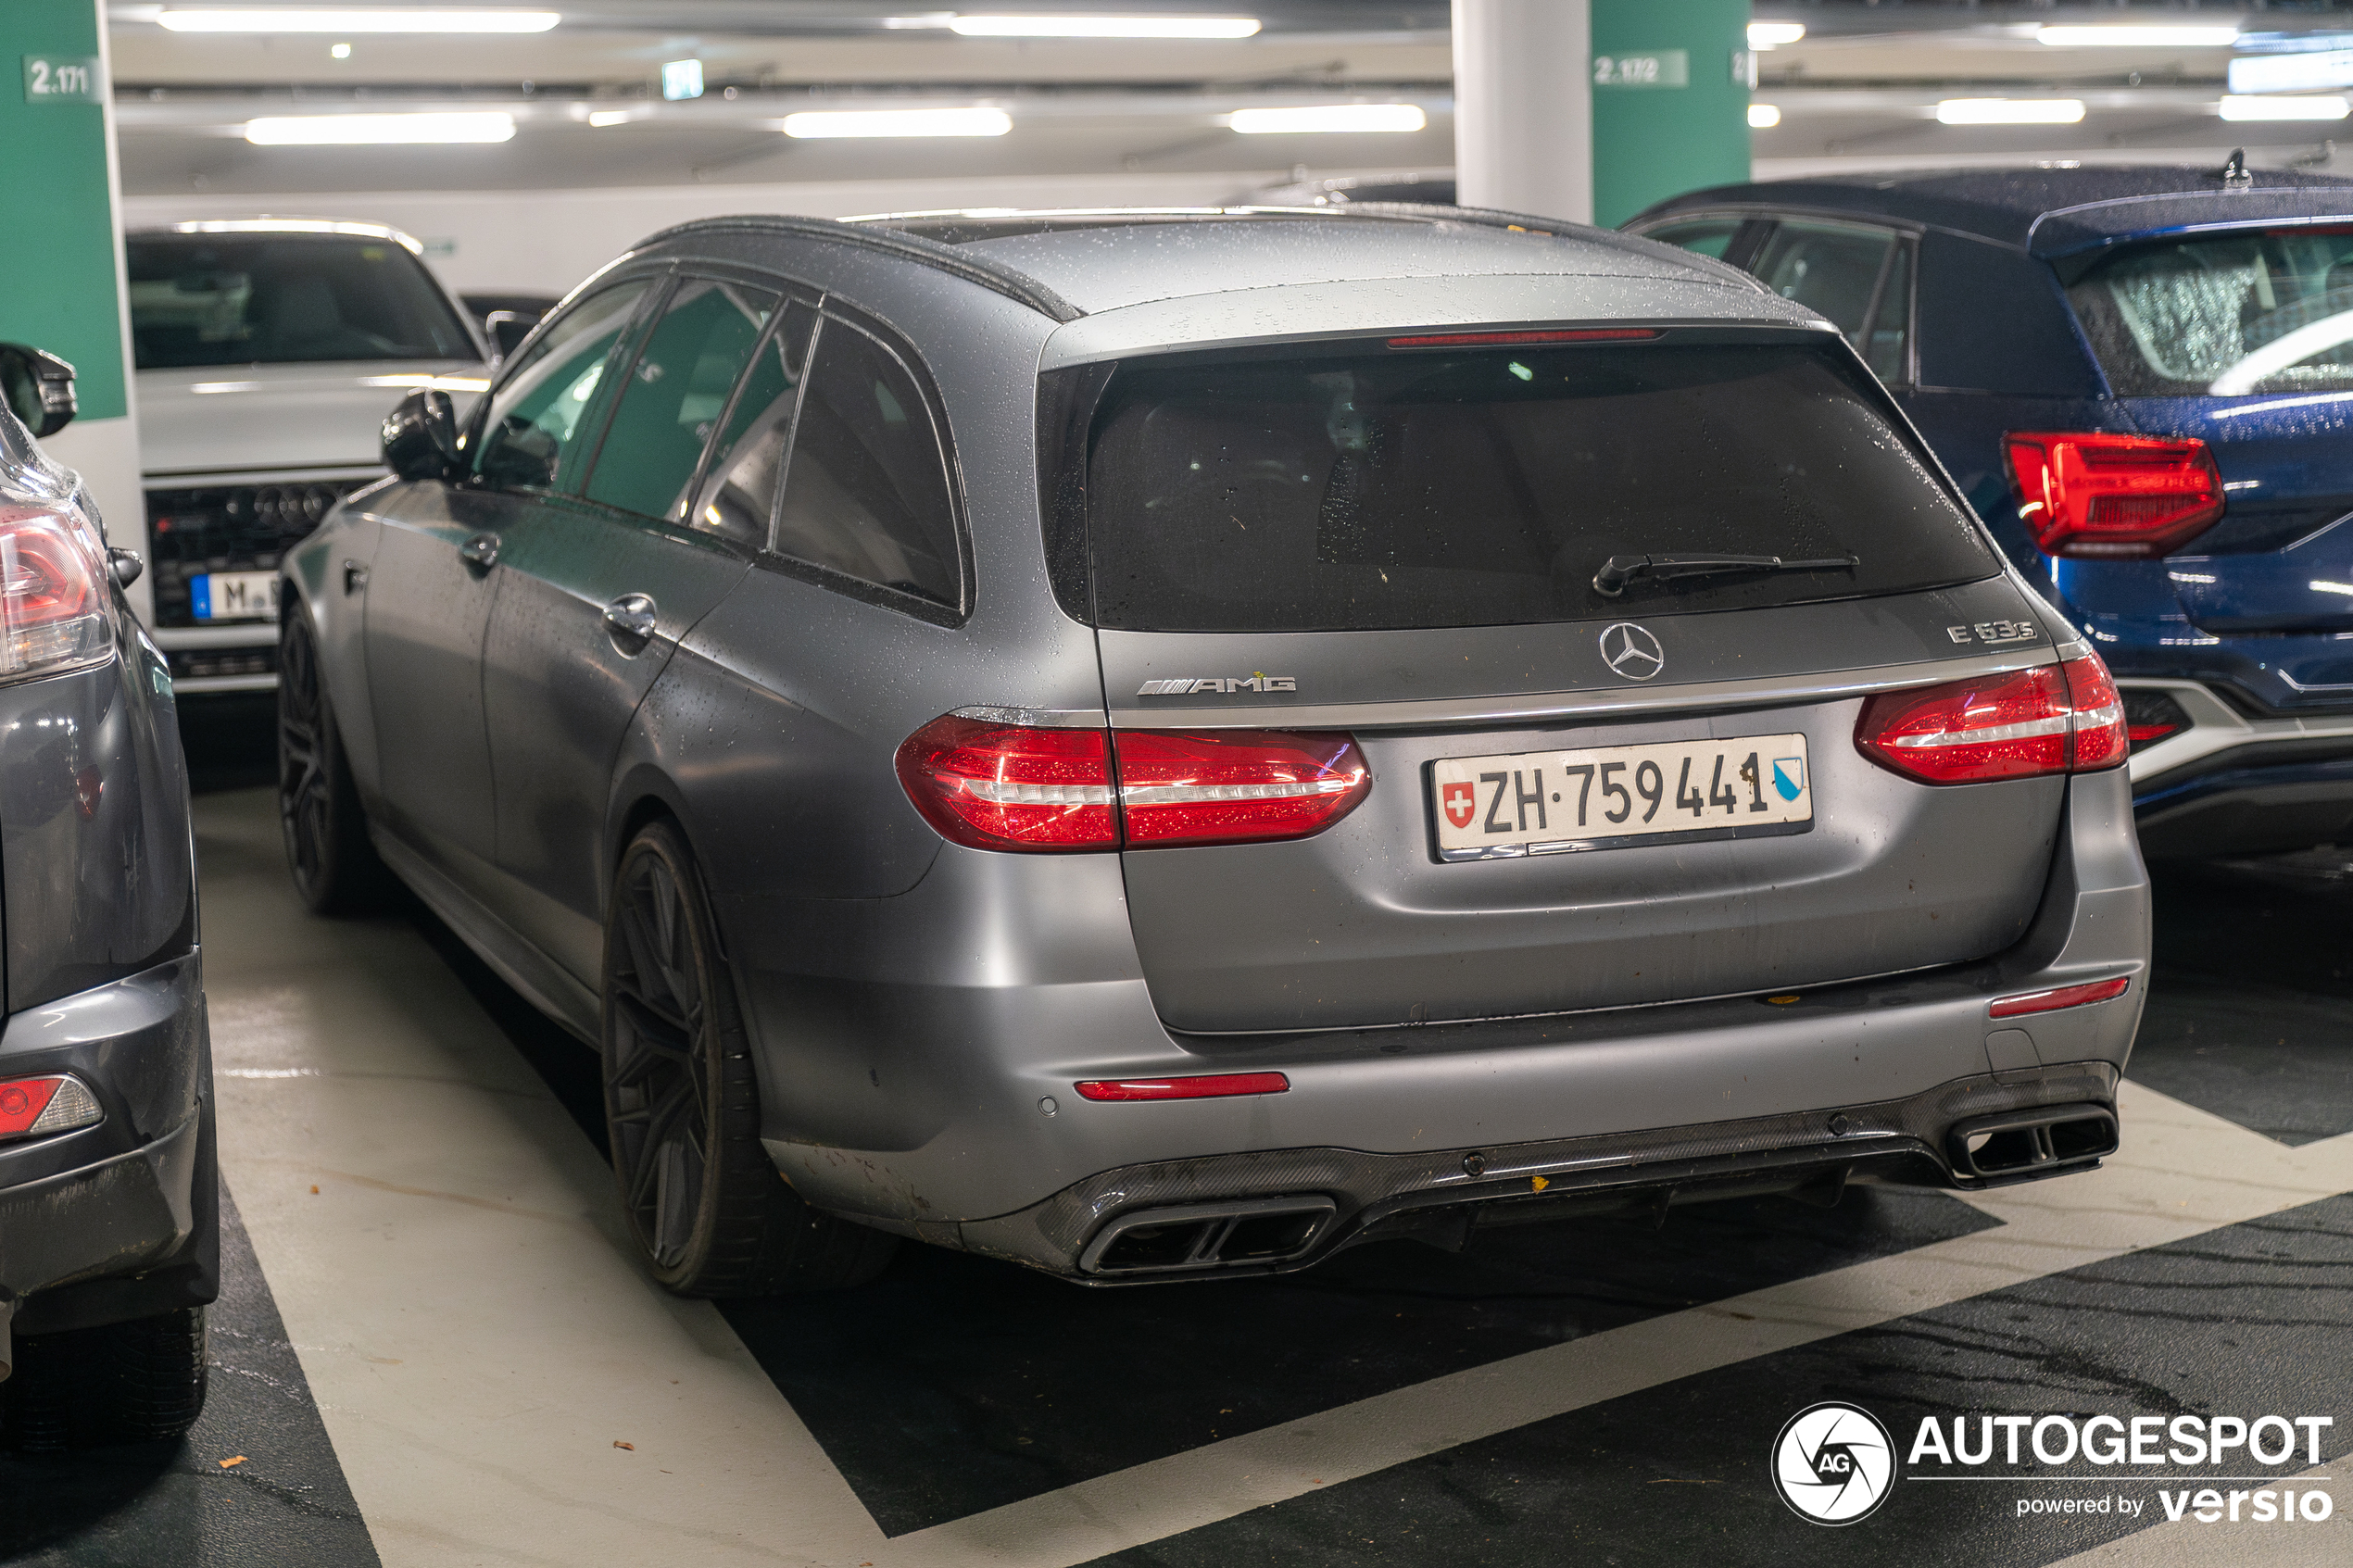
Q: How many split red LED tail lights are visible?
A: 2